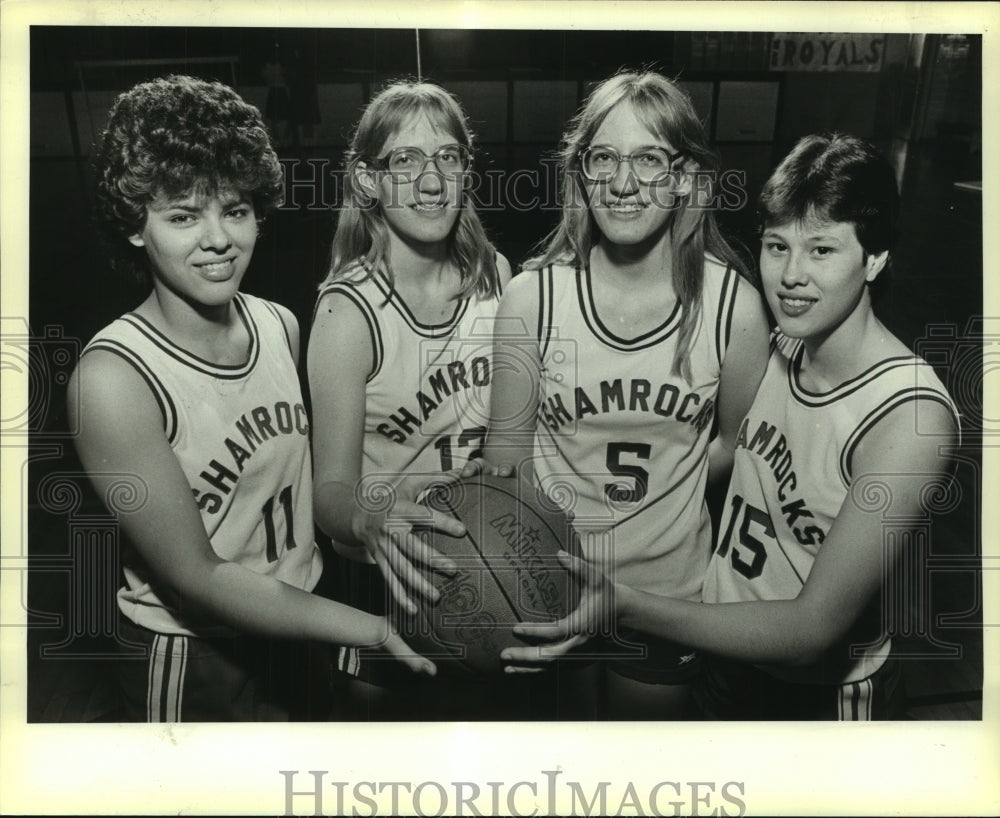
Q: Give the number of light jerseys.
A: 4